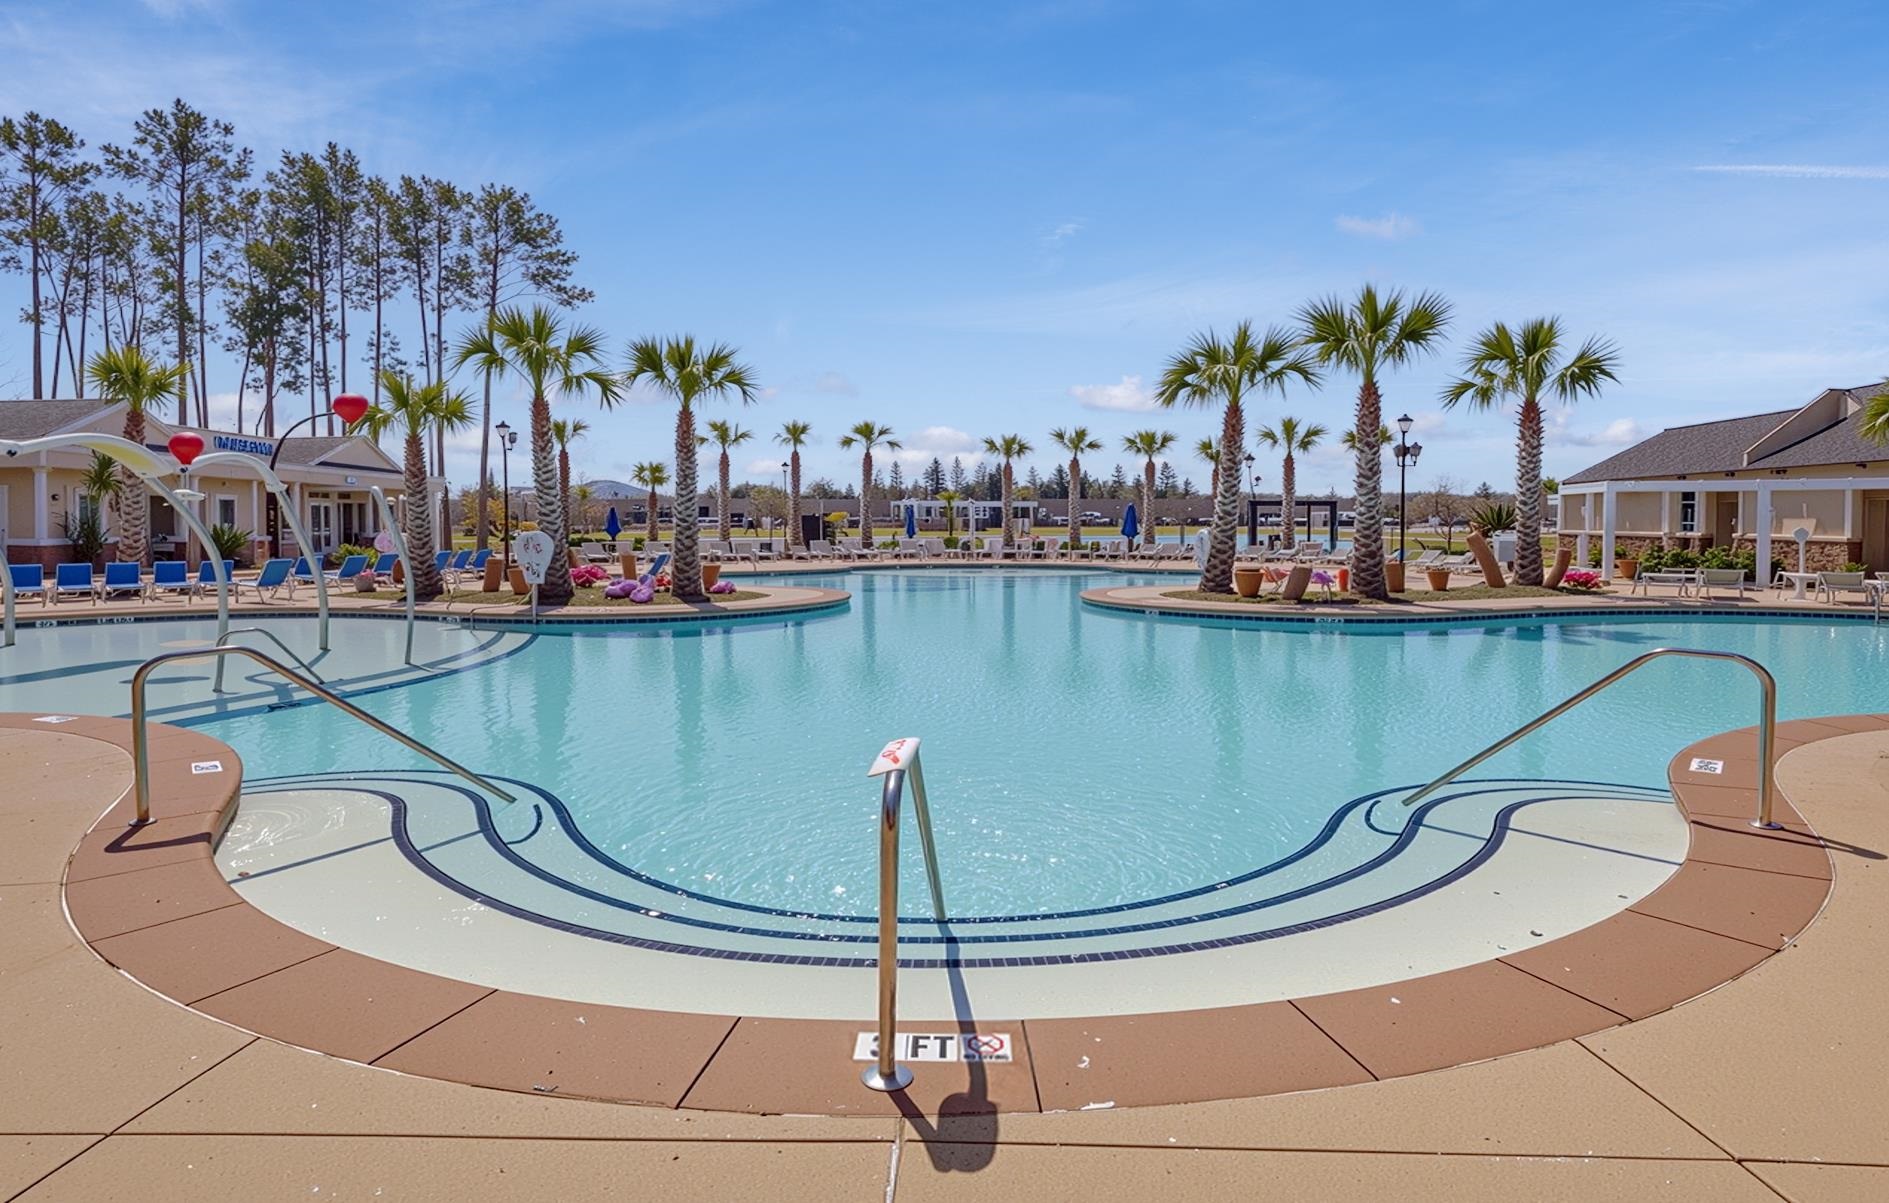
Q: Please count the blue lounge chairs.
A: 13